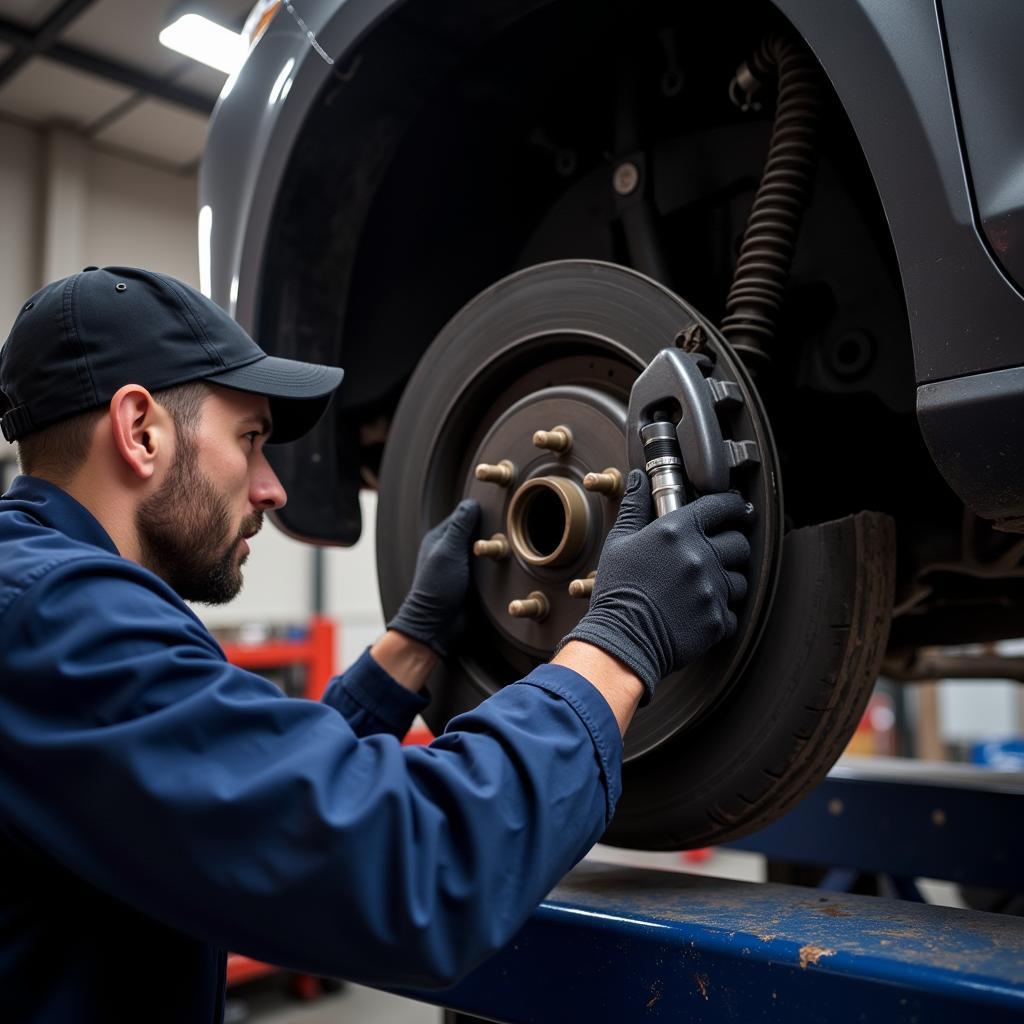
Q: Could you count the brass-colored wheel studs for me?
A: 6